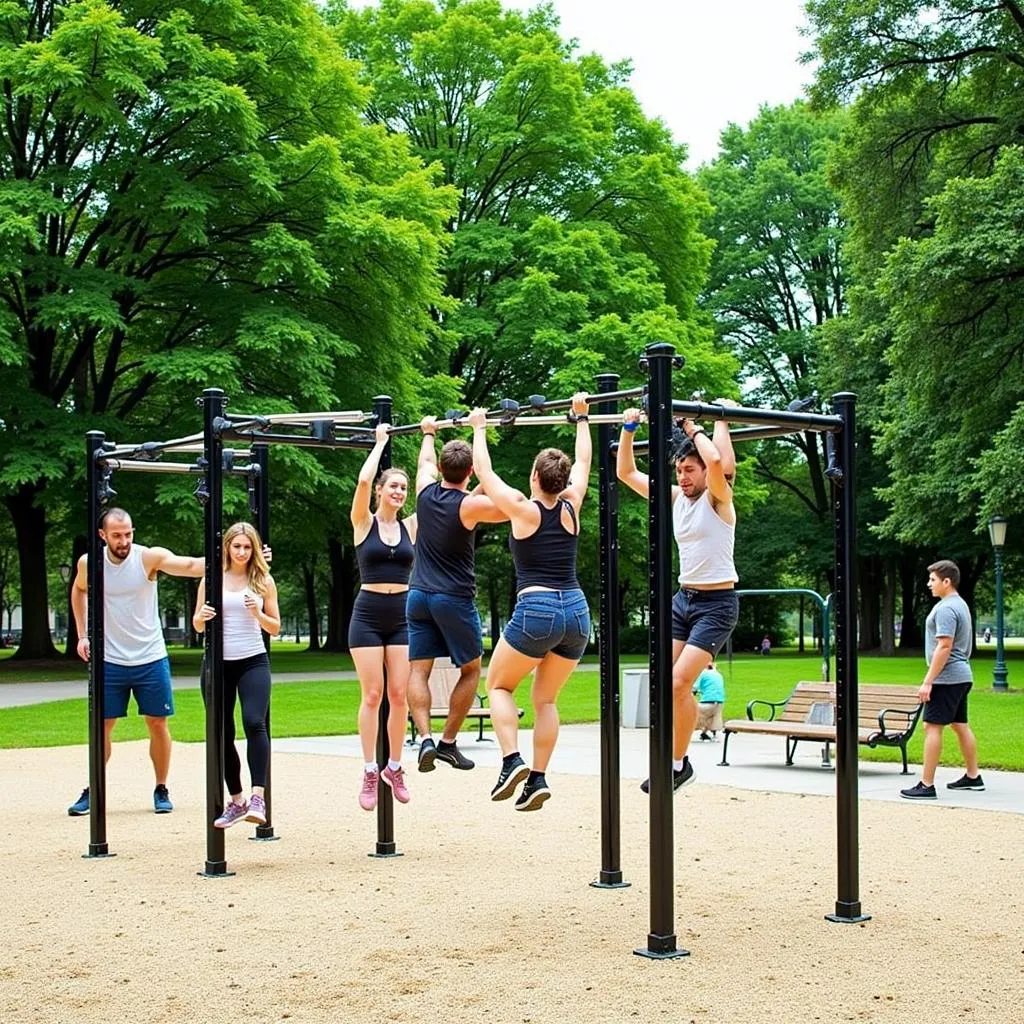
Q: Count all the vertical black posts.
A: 7